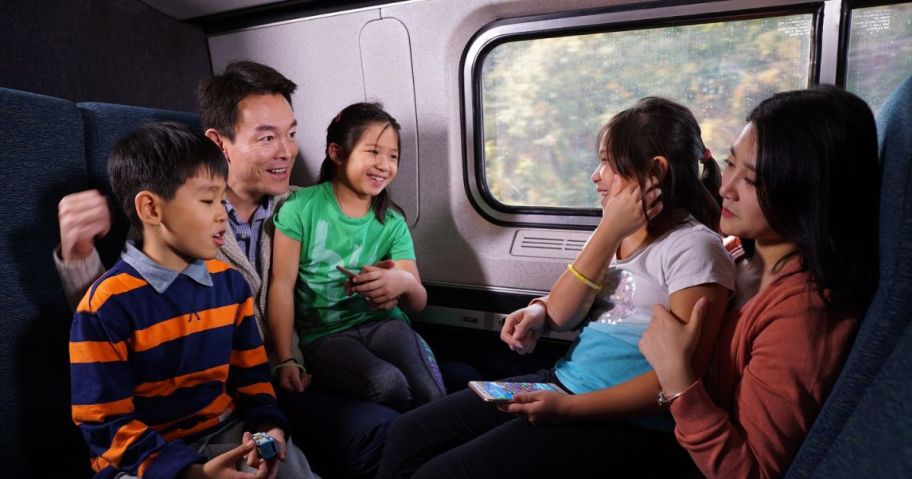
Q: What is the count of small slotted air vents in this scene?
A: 1